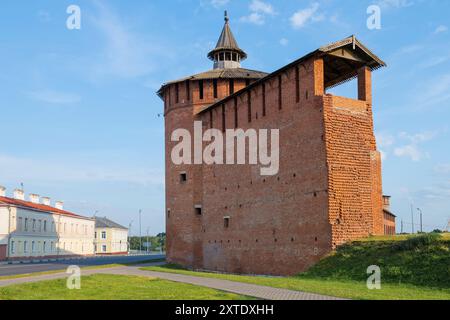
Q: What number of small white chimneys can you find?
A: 5